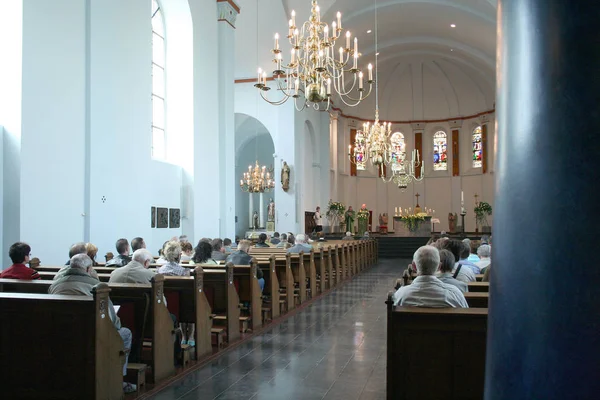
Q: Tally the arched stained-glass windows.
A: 4